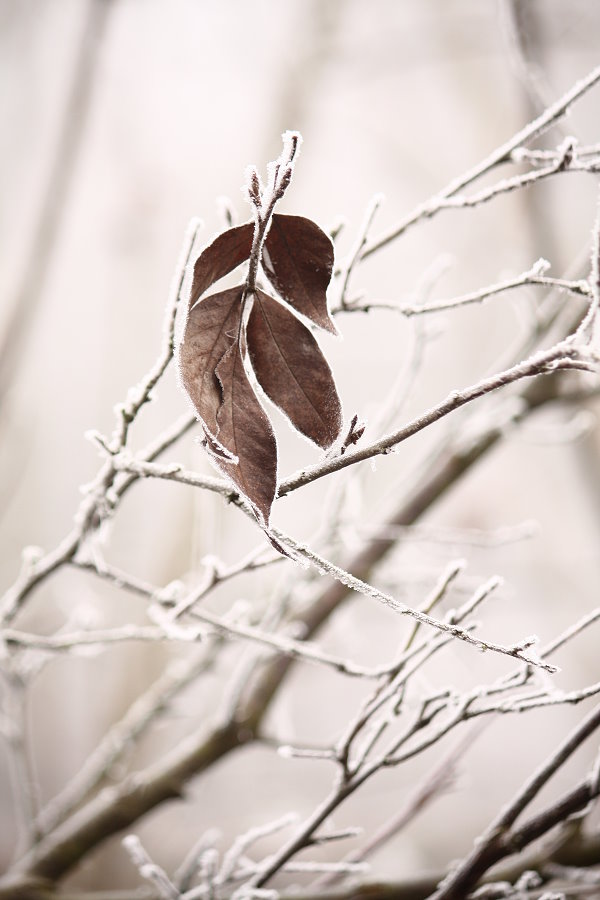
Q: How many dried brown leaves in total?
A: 5